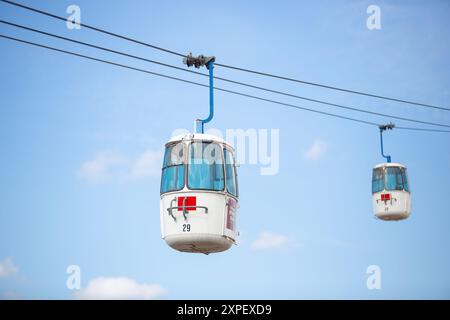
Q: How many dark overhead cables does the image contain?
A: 3